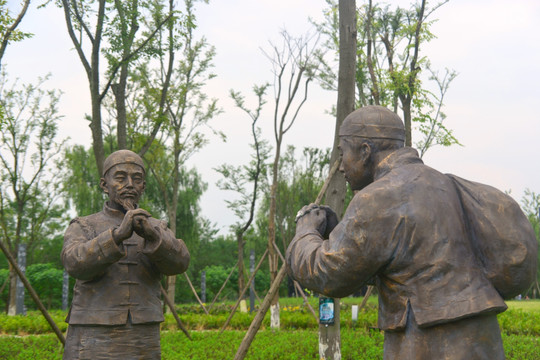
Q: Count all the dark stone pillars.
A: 4